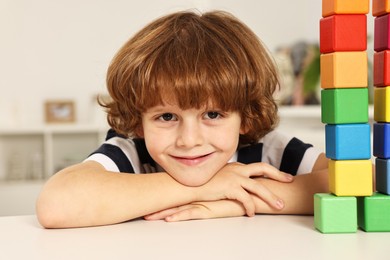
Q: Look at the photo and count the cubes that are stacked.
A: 14